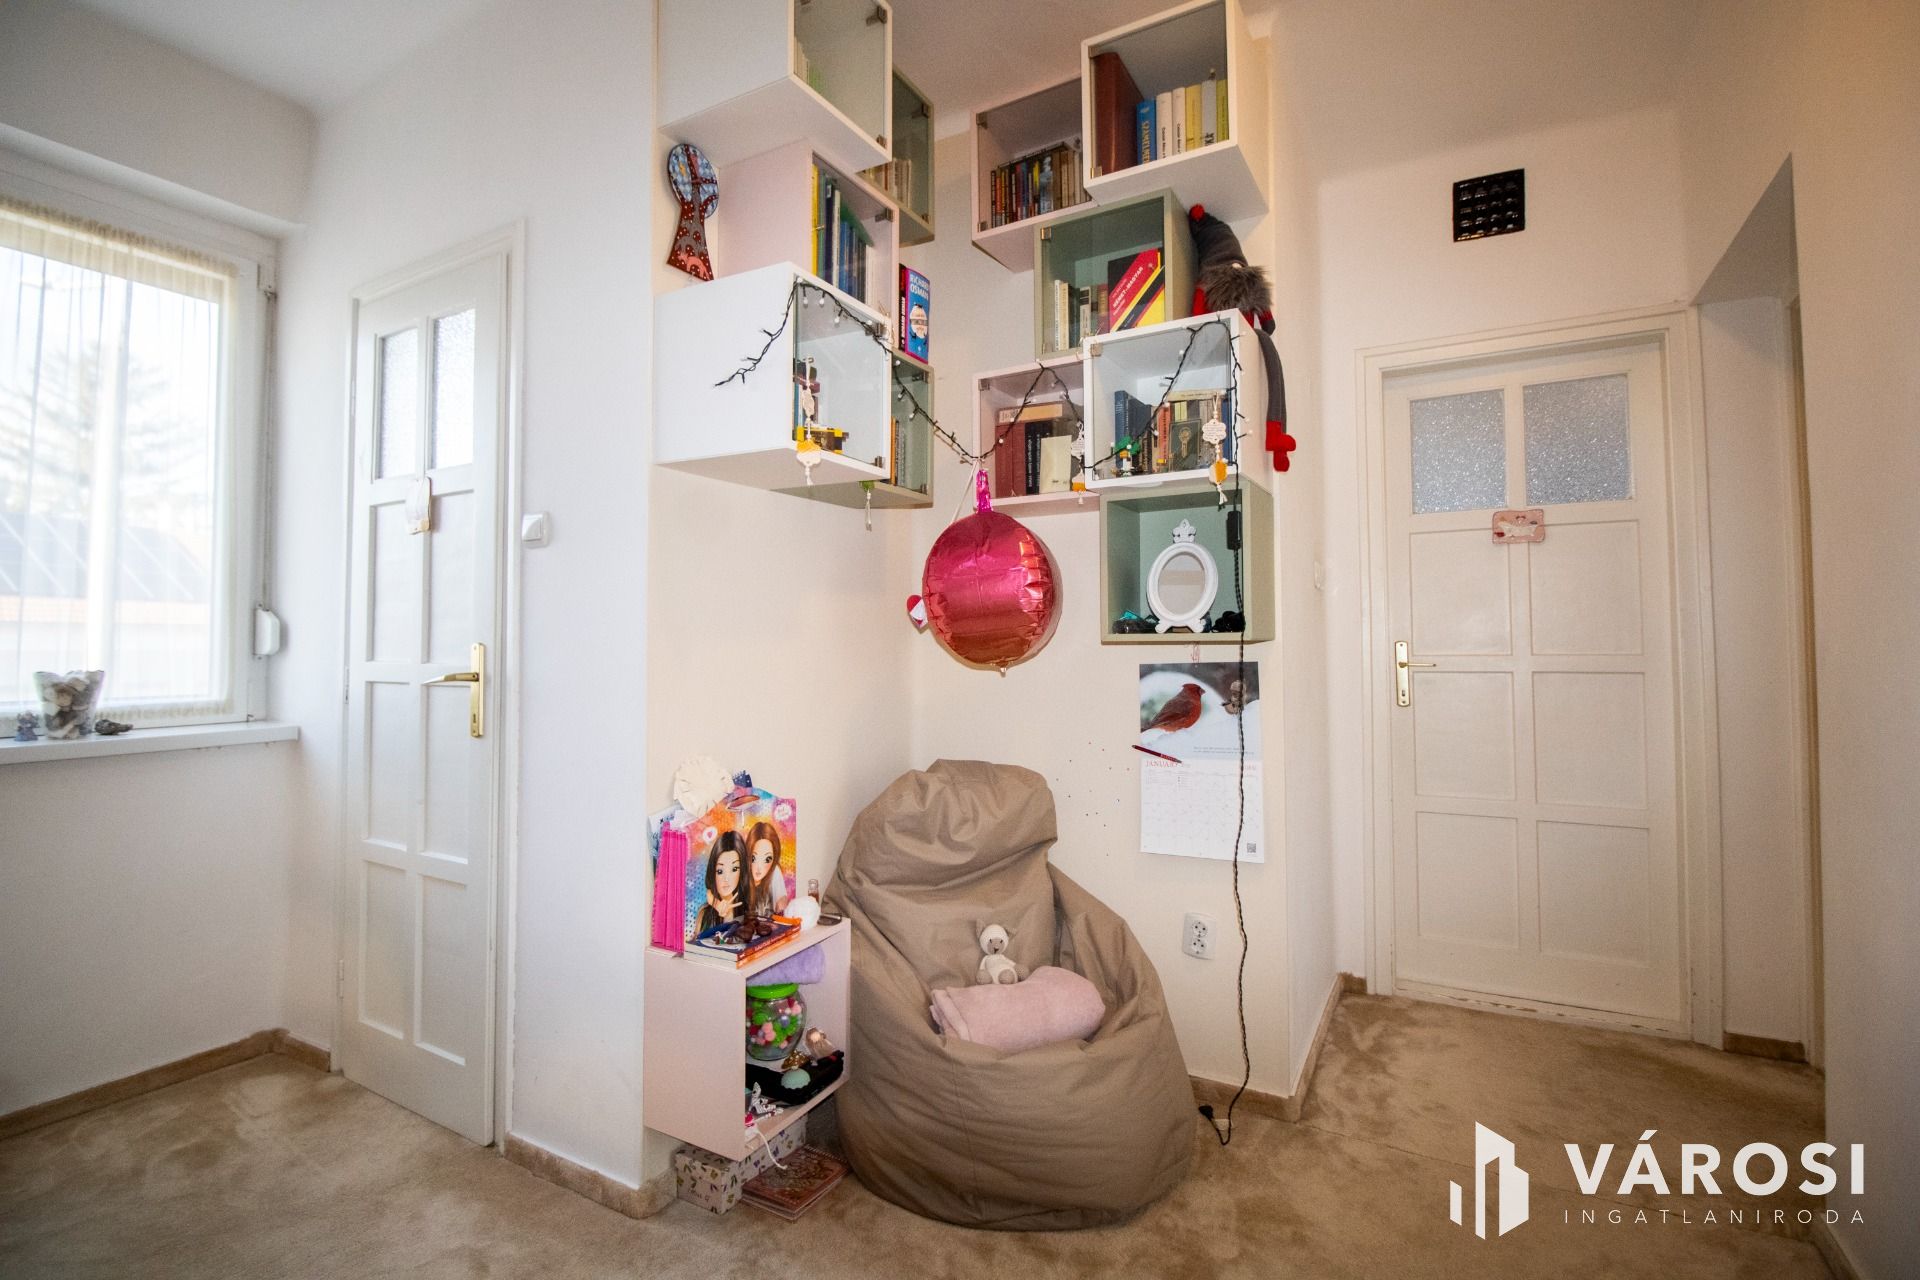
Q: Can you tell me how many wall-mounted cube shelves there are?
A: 12